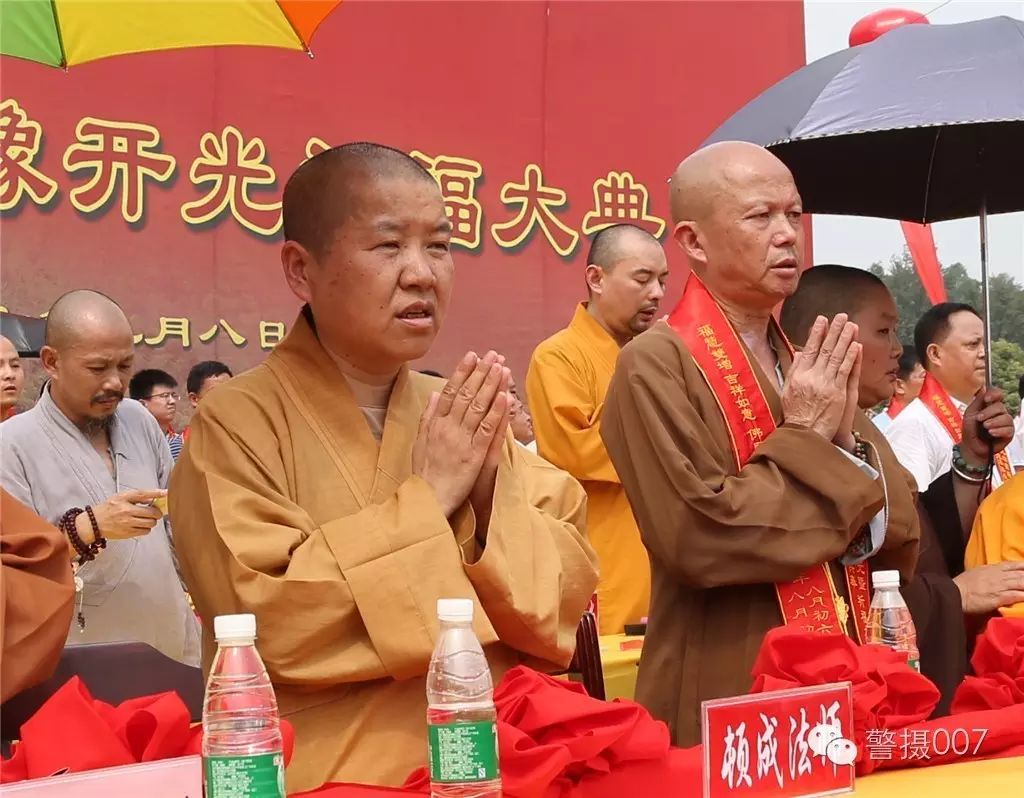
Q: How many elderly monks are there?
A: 1